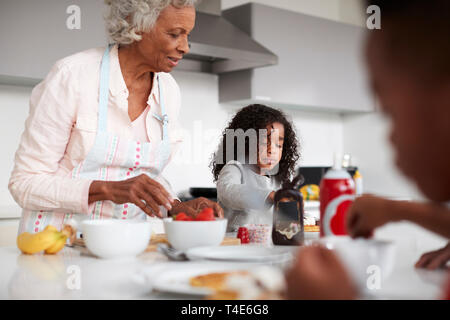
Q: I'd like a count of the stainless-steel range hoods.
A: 1